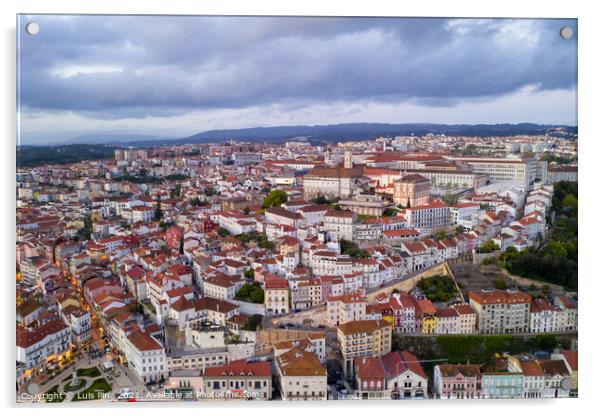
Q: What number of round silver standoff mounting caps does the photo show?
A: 4